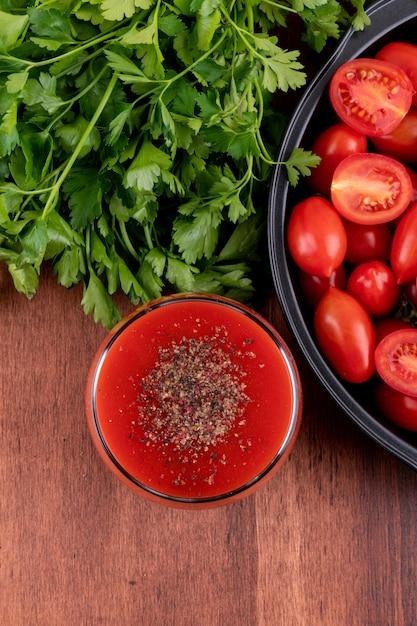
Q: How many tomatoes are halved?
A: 3